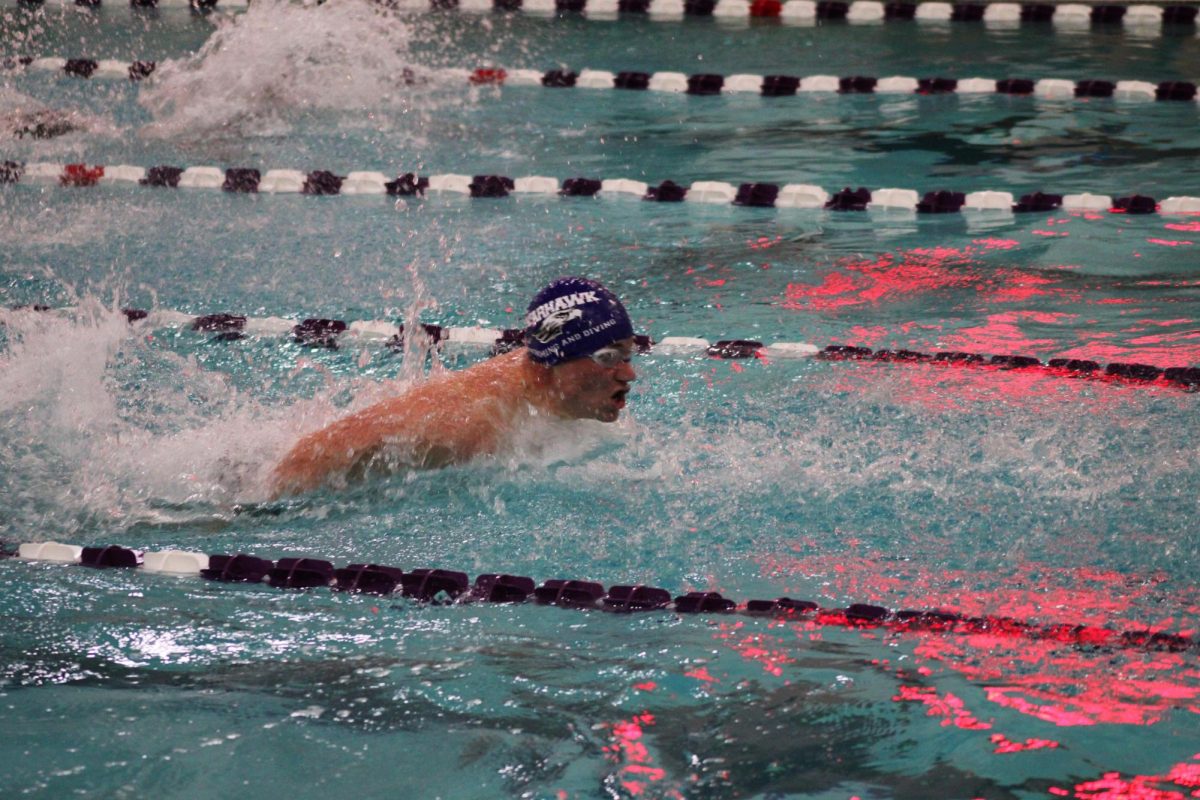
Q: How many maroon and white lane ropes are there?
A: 5